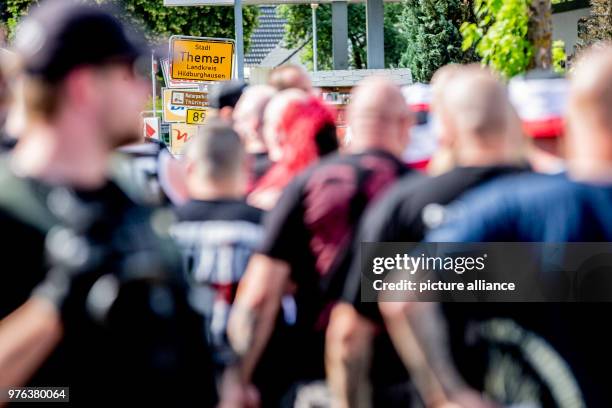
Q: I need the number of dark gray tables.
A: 0